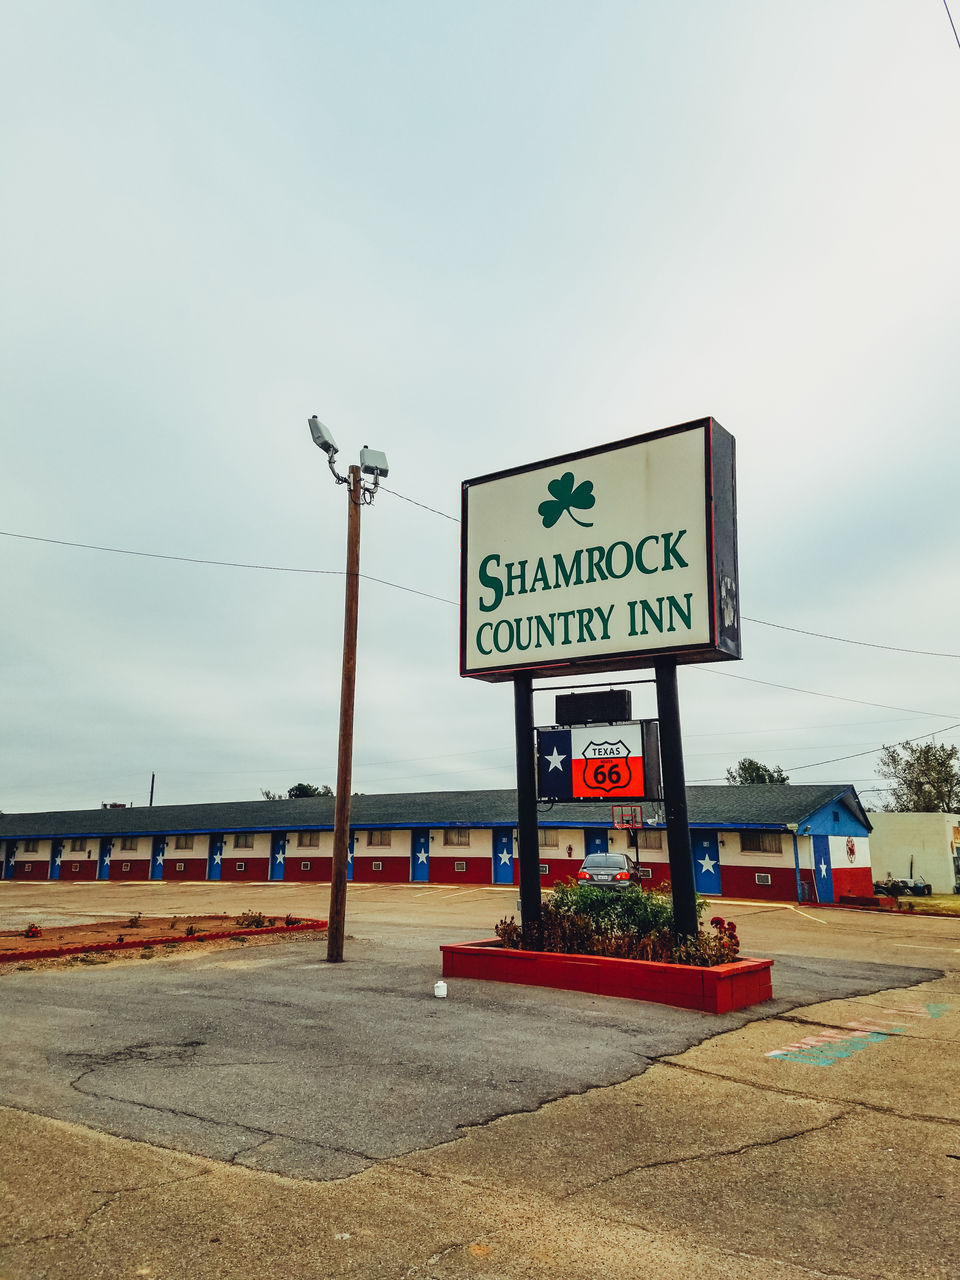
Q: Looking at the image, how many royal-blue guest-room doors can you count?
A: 11